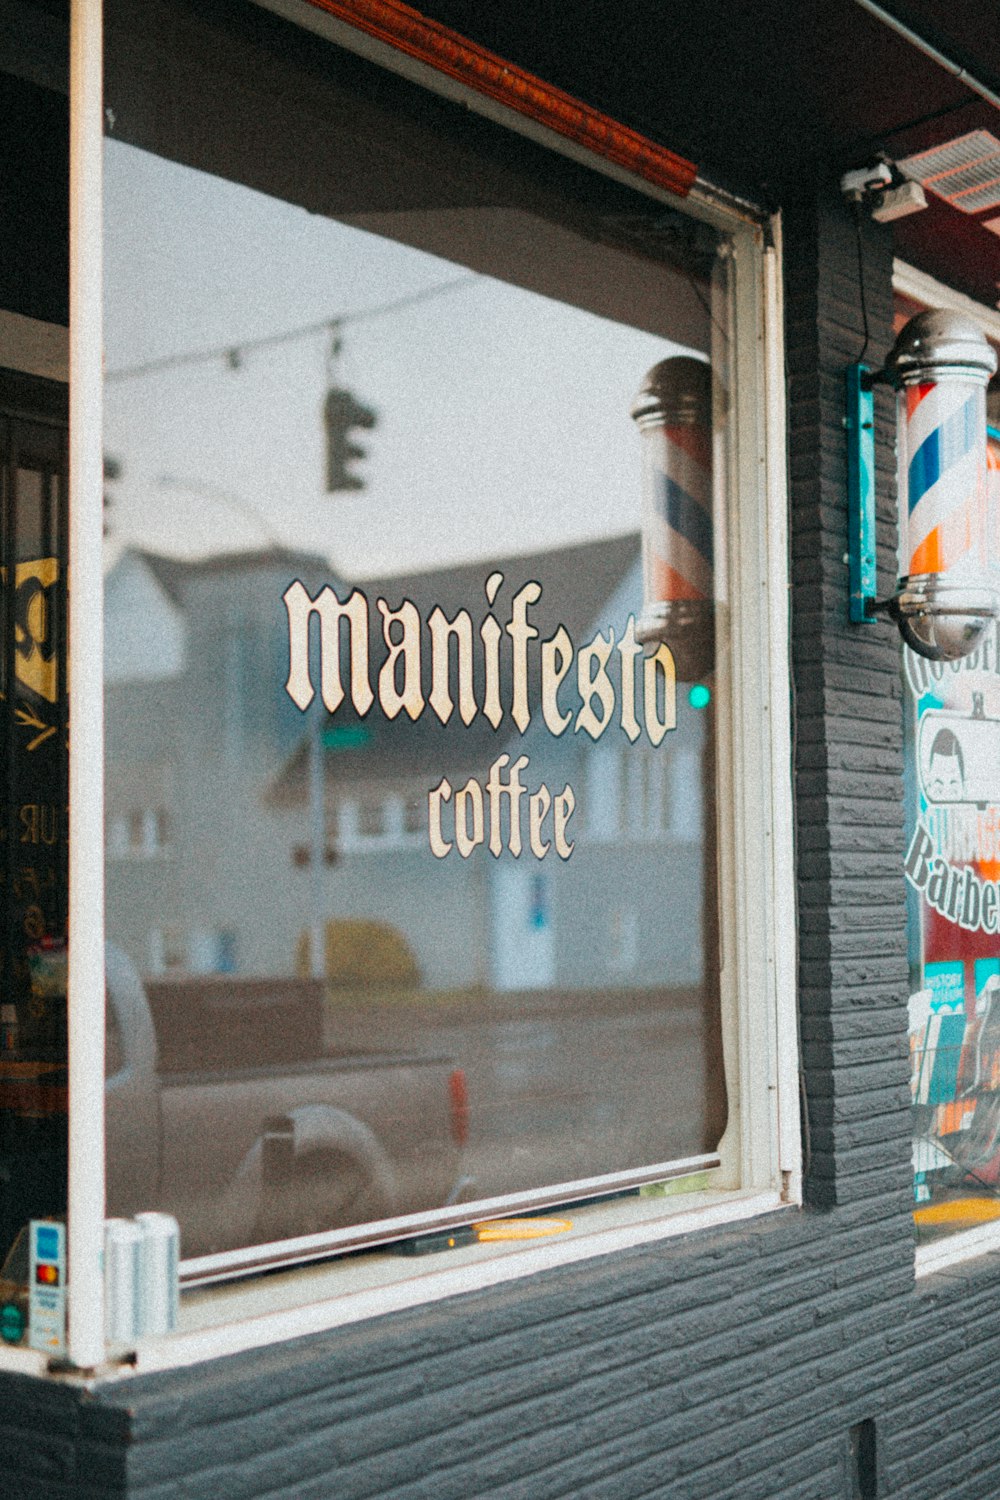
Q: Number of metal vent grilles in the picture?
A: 1